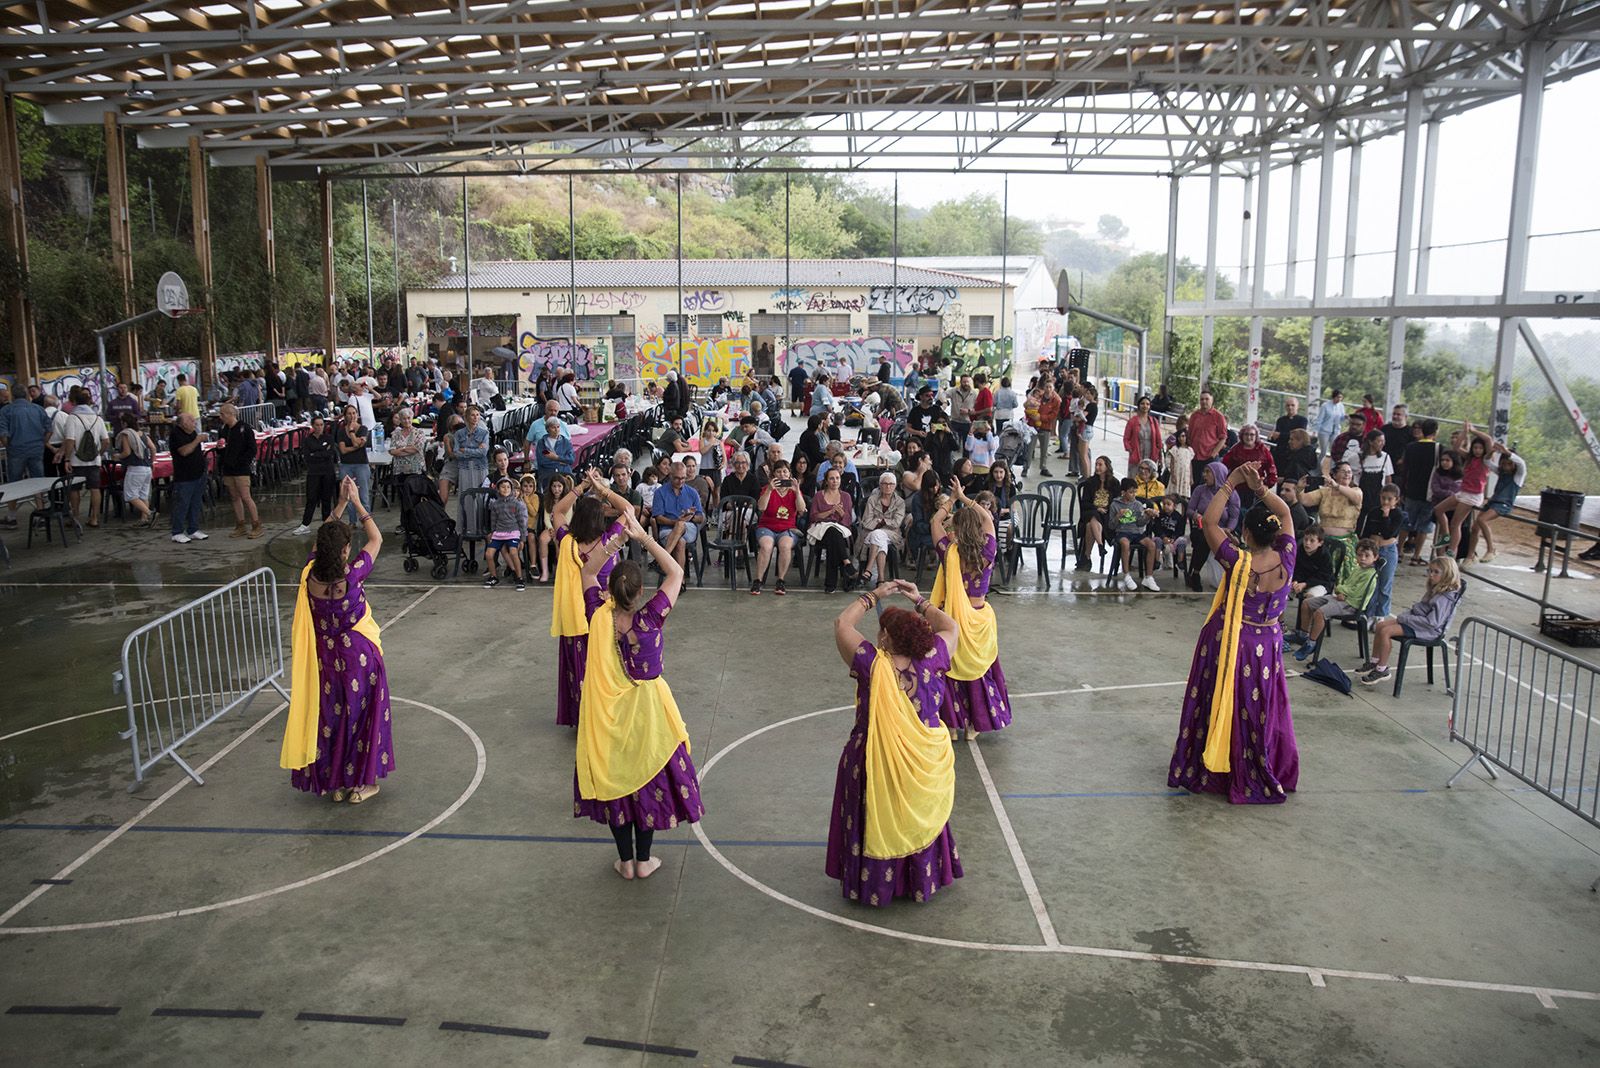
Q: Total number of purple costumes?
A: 6